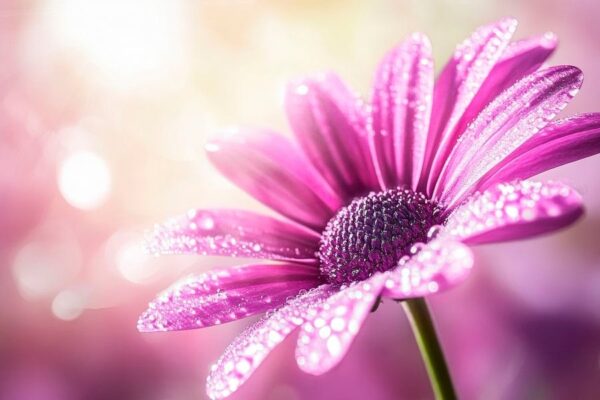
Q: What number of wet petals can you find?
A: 13